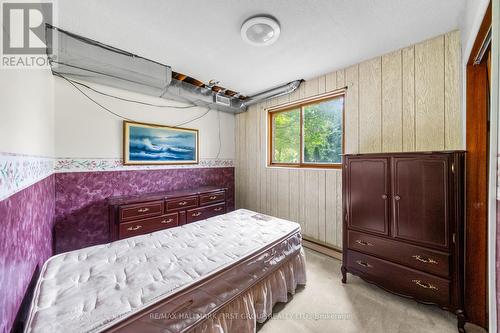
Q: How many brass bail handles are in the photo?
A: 11